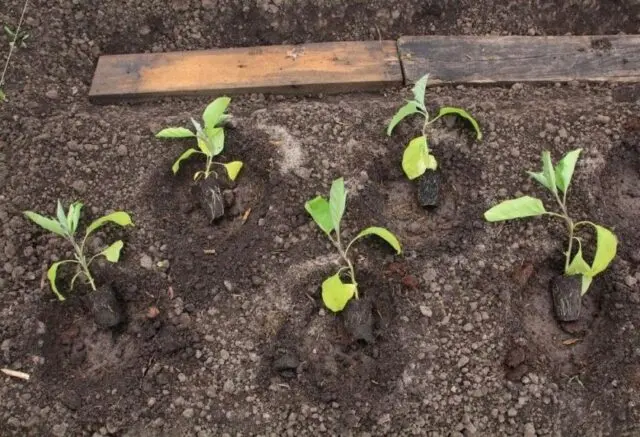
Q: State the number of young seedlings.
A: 5